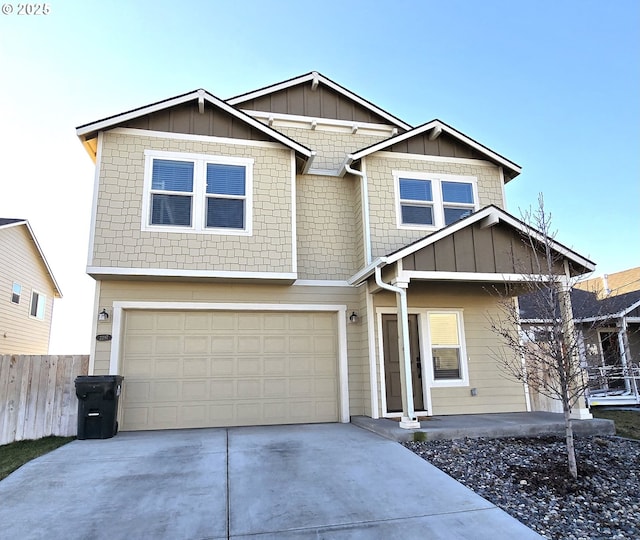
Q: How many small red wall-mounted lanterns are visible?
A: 0